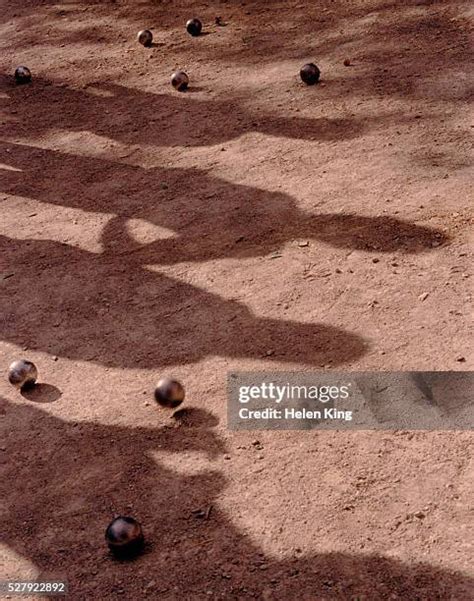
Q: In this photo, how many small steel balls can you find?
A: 8